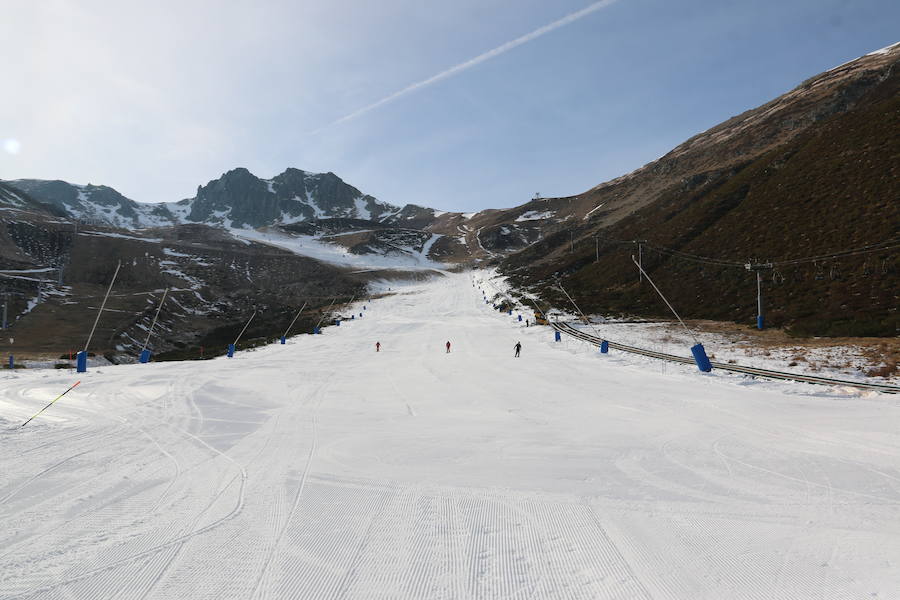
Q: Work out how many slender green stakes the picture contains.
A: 1